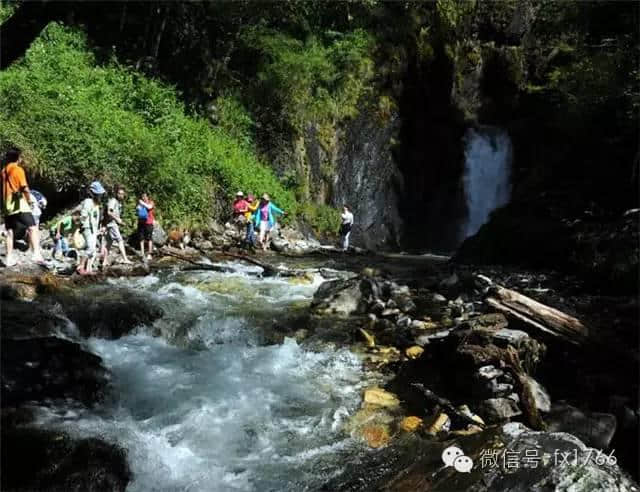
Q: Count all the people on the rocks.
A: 10